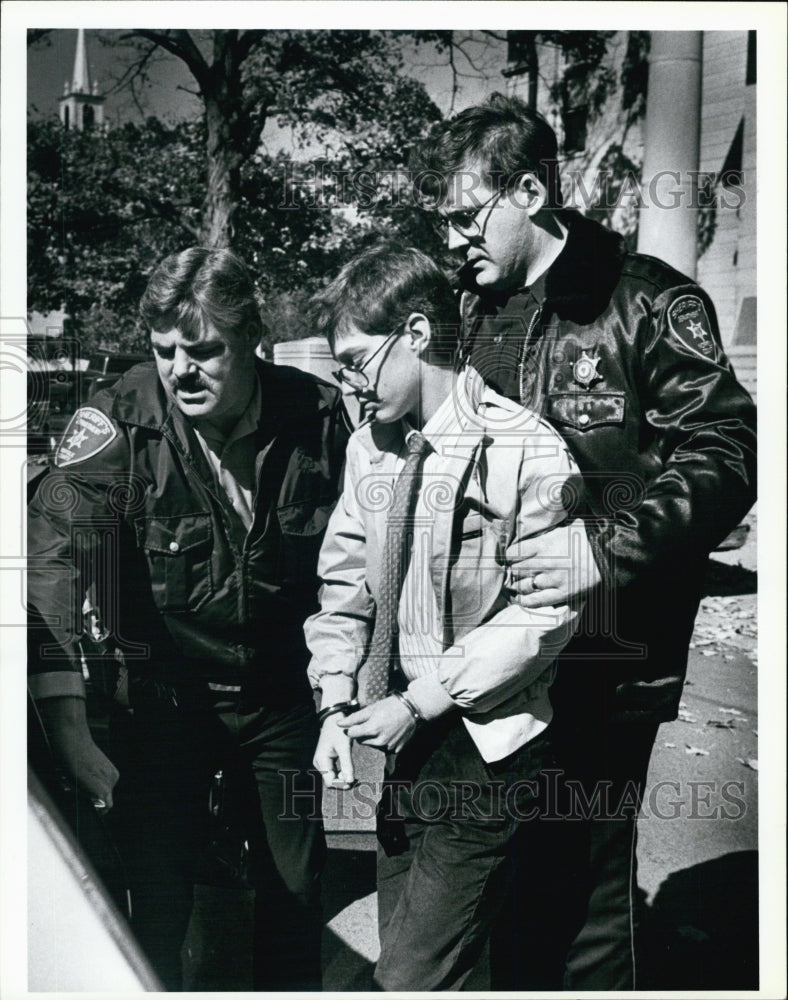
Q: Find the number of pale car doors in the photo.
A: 1